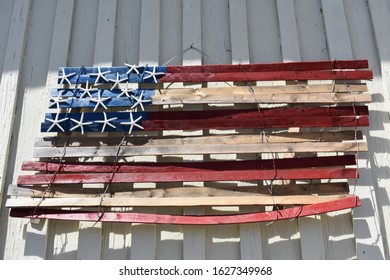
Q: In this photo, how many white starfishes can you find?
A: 14